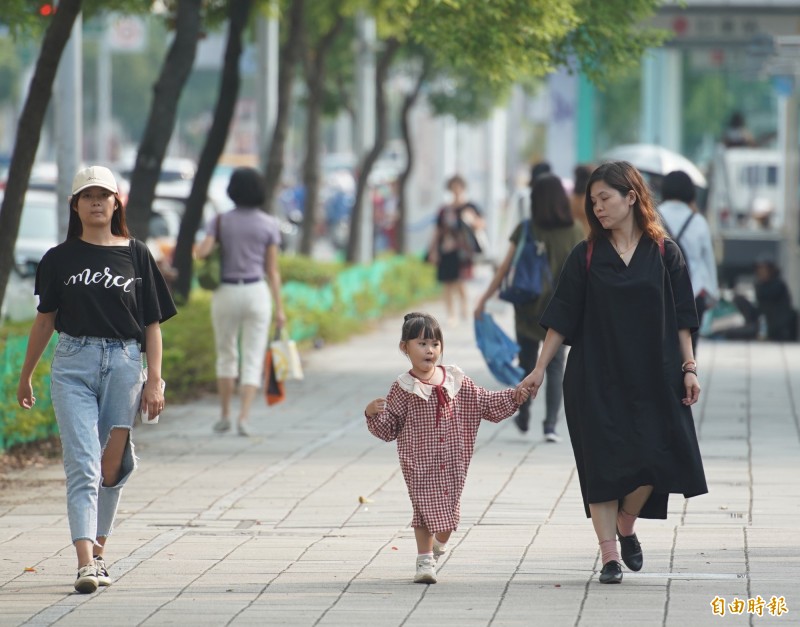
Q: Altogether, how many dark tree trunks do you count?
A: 7